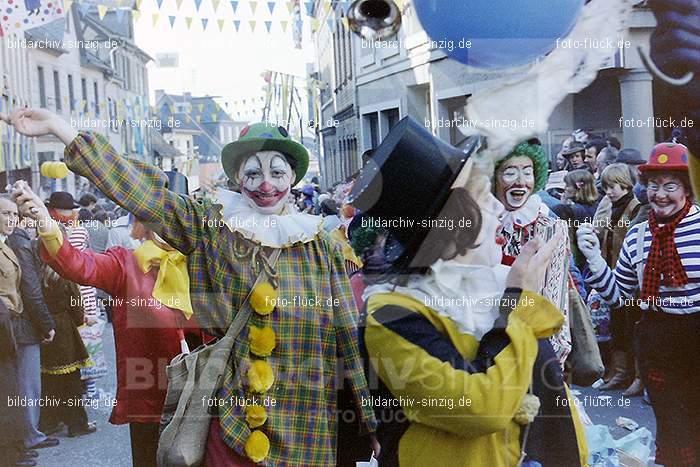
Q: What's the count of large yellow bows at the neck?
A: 1